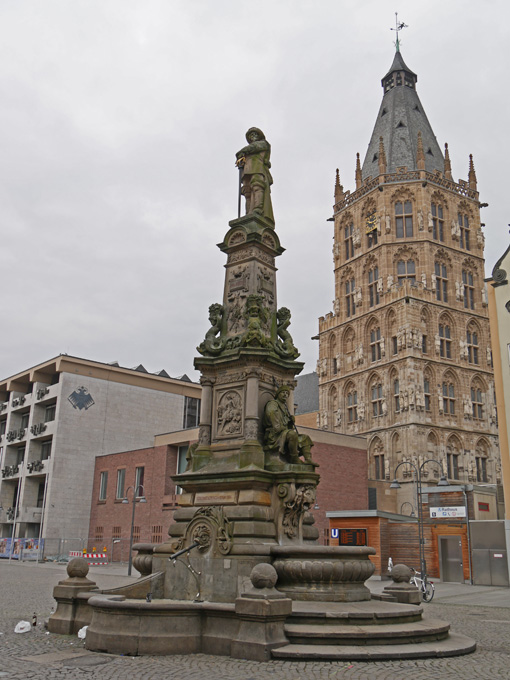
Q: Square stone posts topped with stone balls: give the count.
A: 3